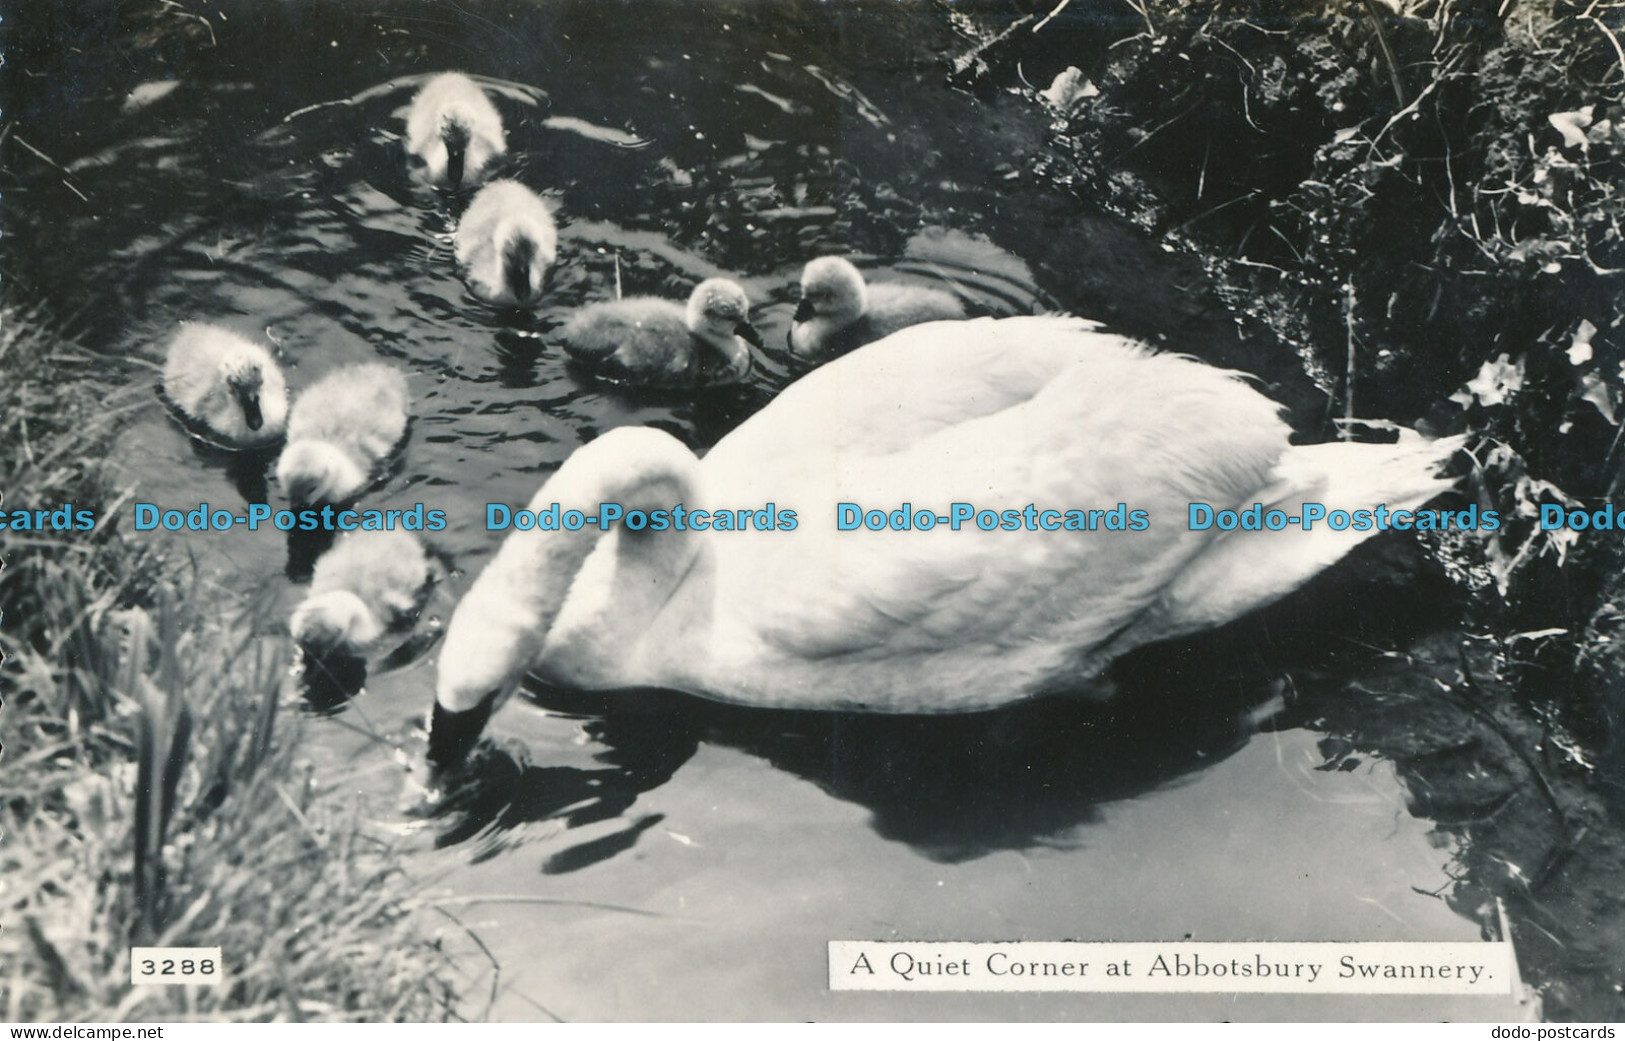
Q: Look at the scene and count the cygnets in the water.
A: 7